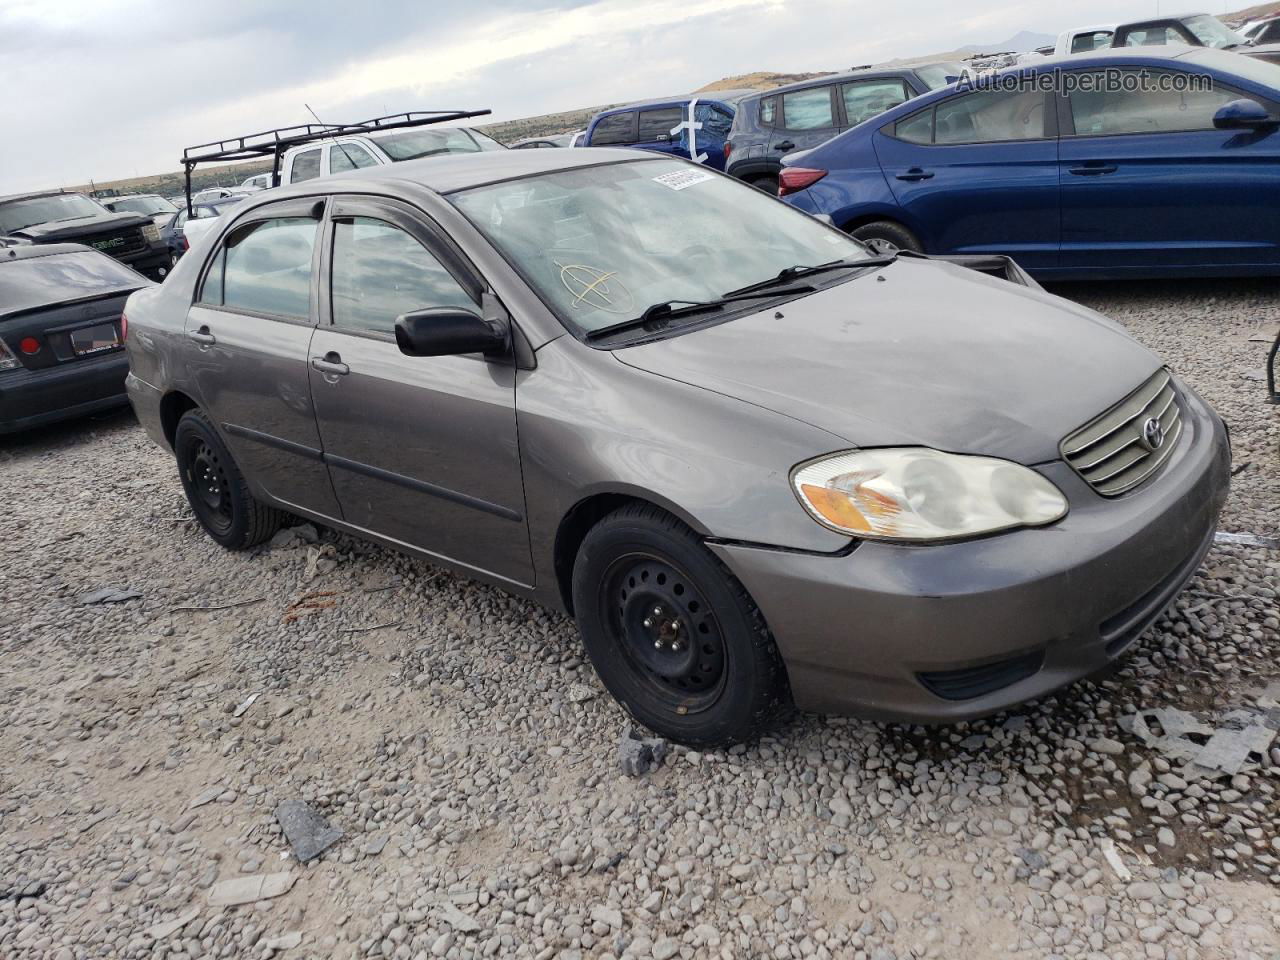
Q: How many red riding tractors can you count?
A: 0